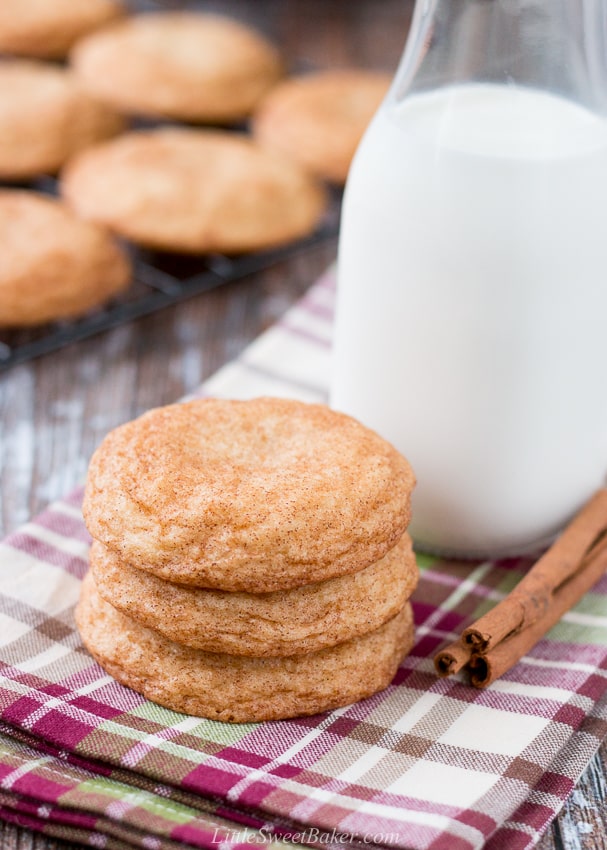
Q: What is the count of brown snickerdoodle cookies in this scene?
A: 9